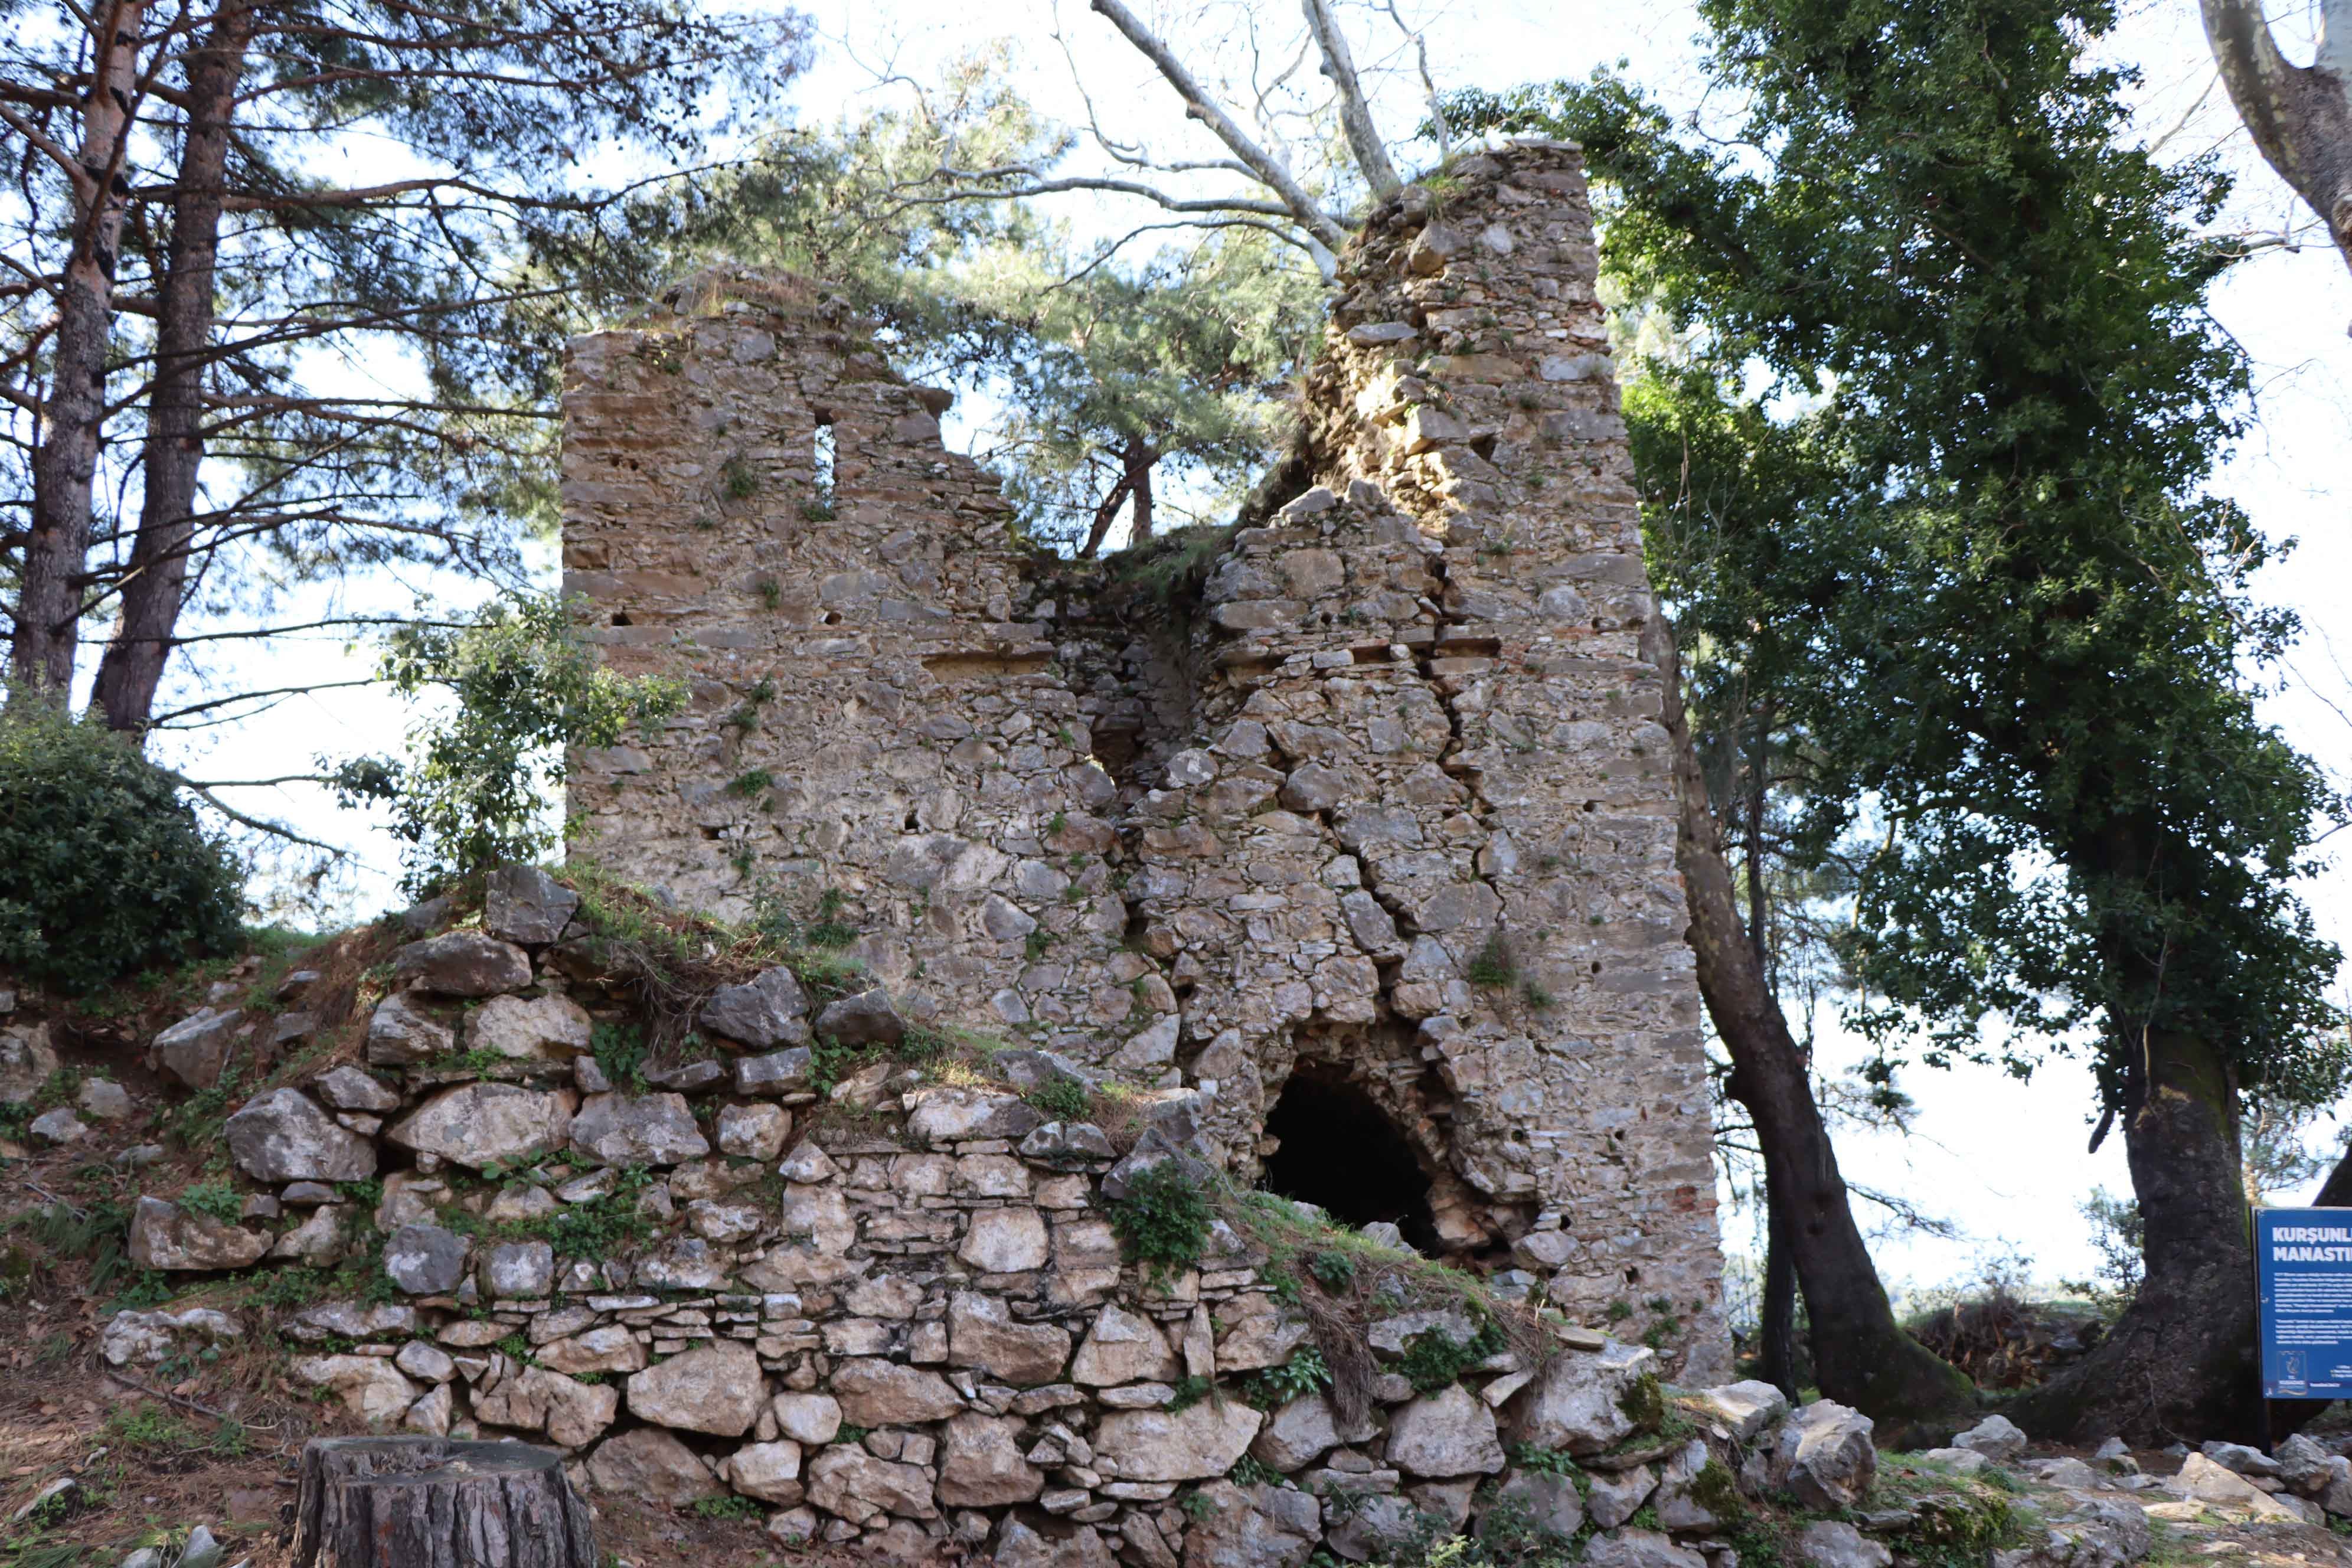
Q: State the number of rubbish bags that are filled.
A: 0